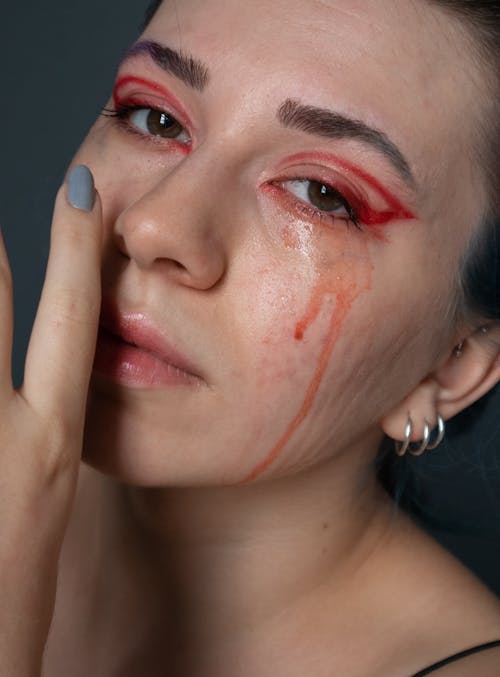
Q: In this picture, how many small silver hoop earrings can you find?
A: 3